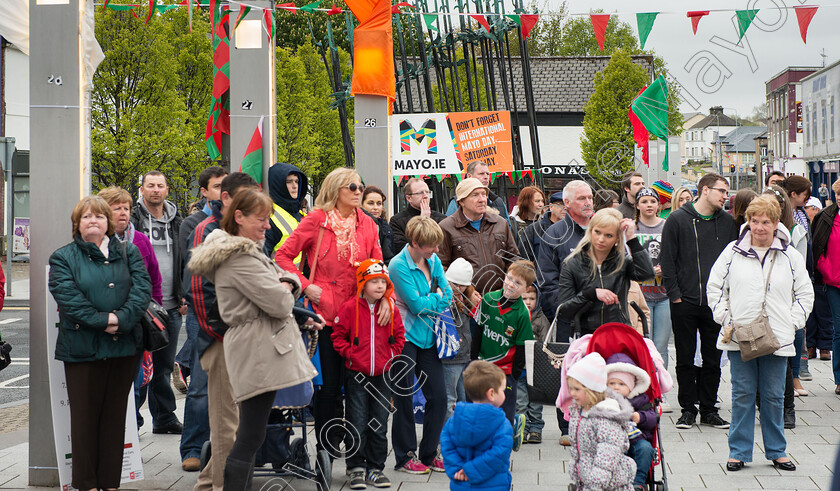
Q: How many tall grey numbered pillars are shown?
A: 3